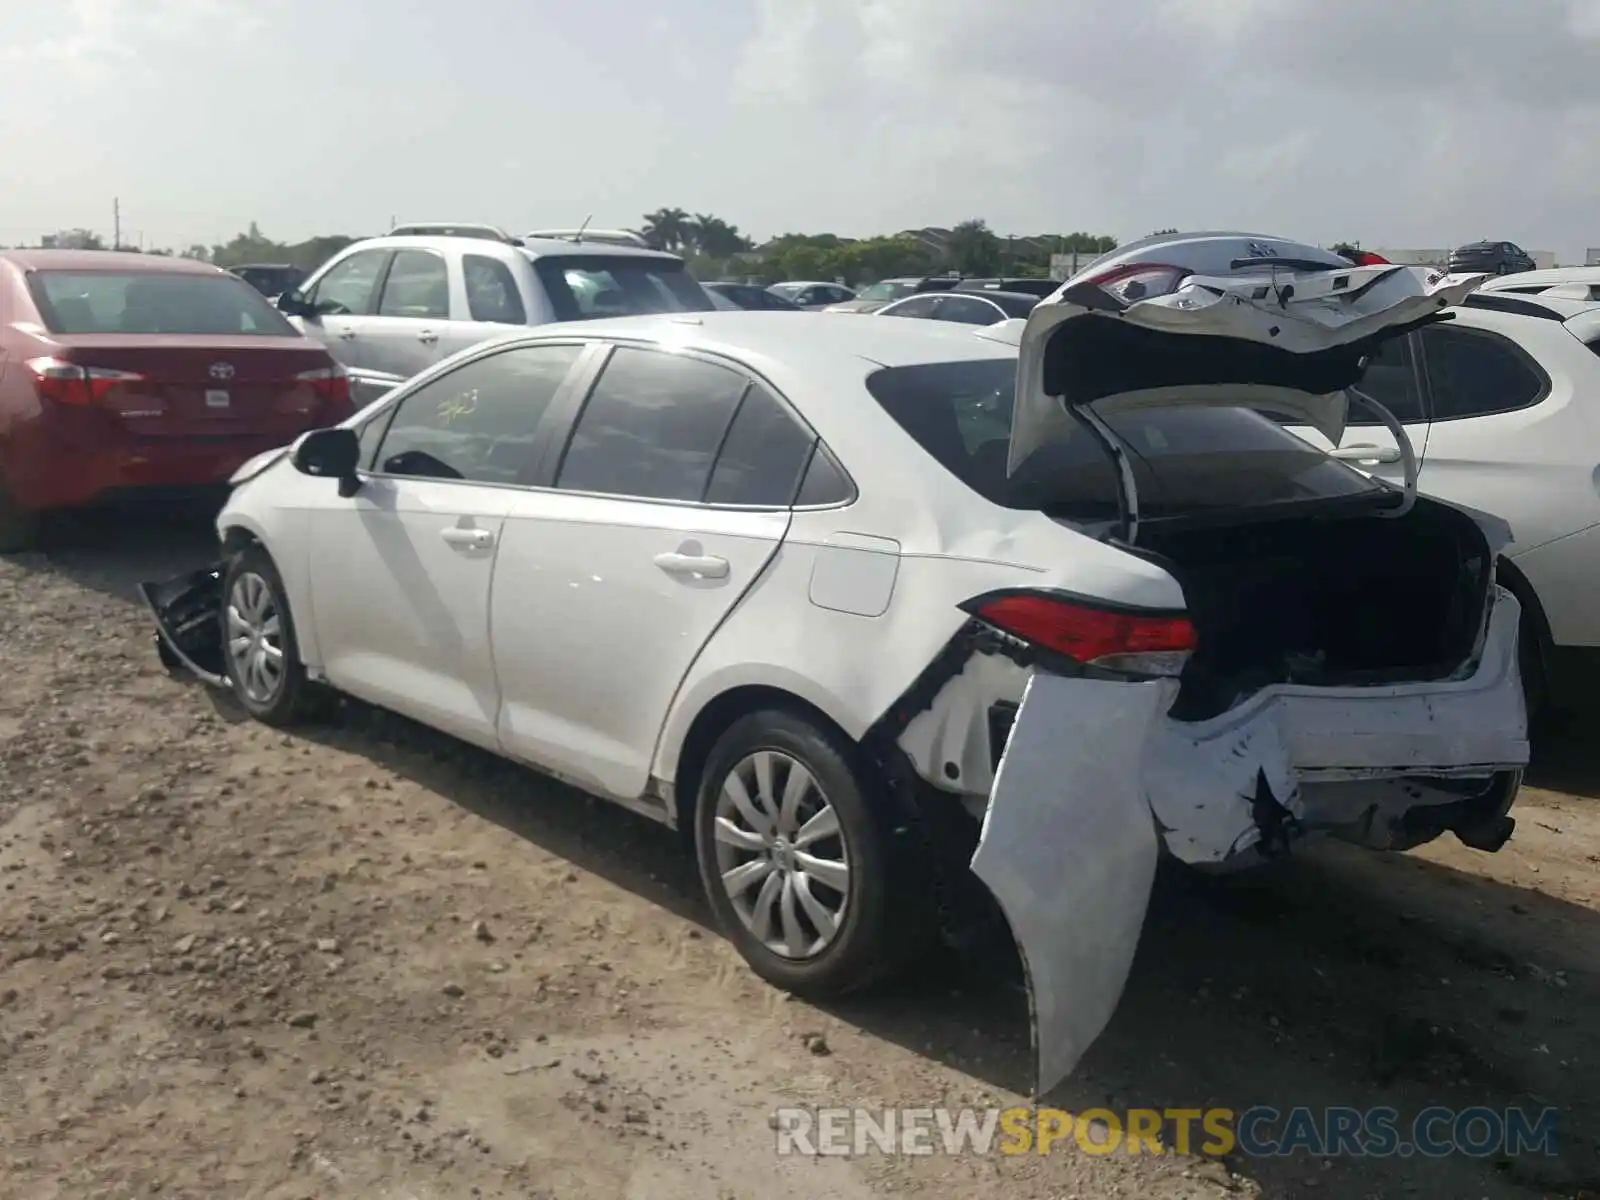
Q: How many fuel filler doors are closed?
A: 1